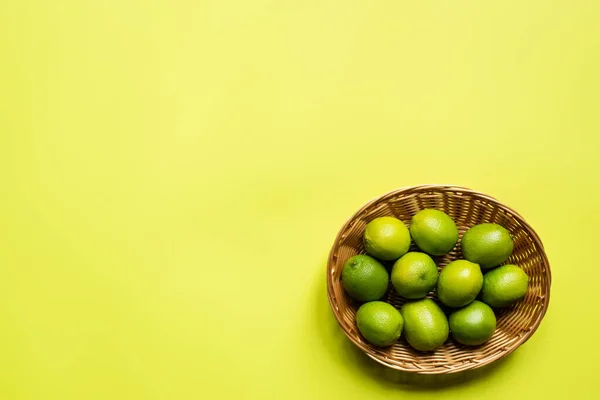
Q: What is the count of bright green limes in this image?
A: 10